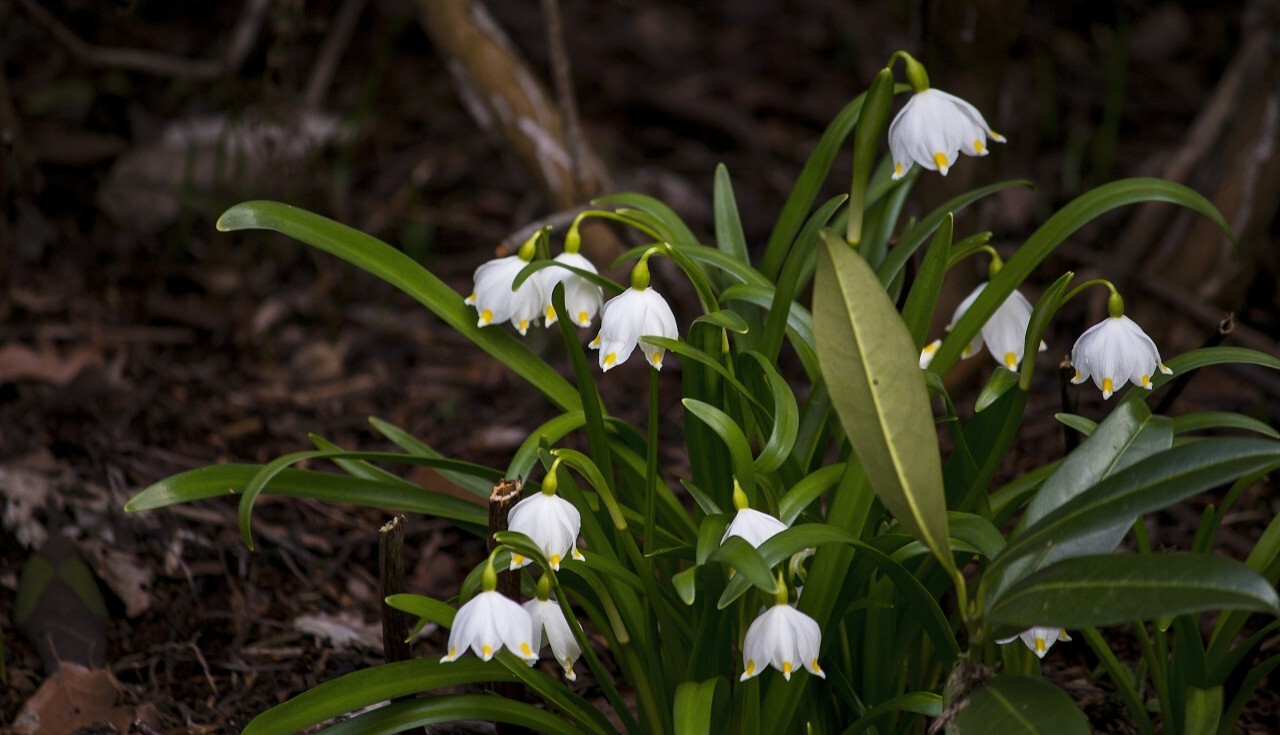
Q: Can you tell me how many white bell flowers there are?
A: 12